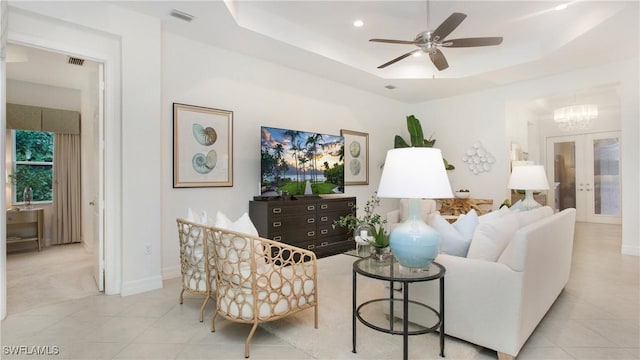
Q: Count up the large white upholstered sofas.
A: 1